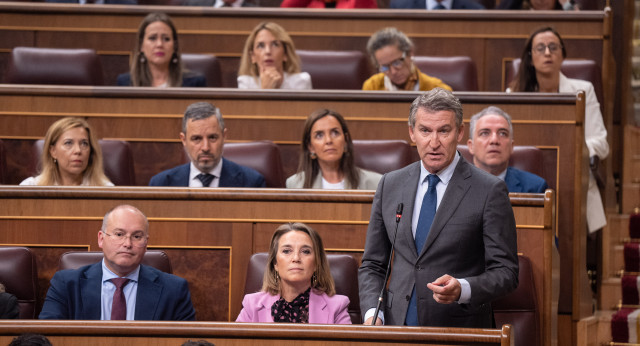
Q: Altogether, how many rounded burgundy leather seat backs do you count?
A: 14